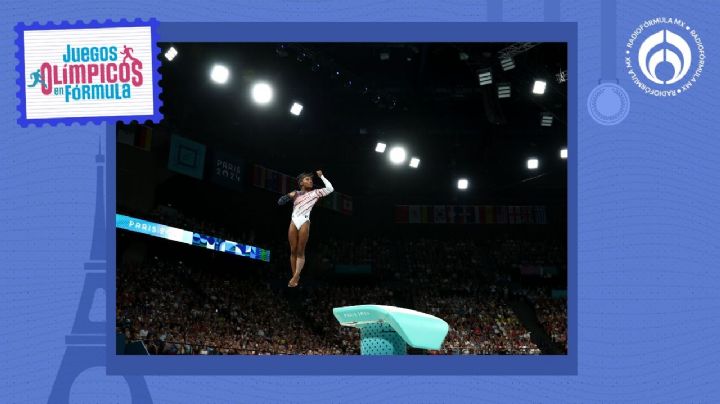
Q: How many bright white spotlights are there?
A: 11